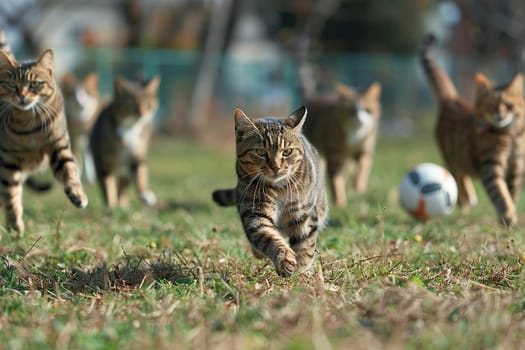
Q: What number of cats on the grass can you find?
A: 6